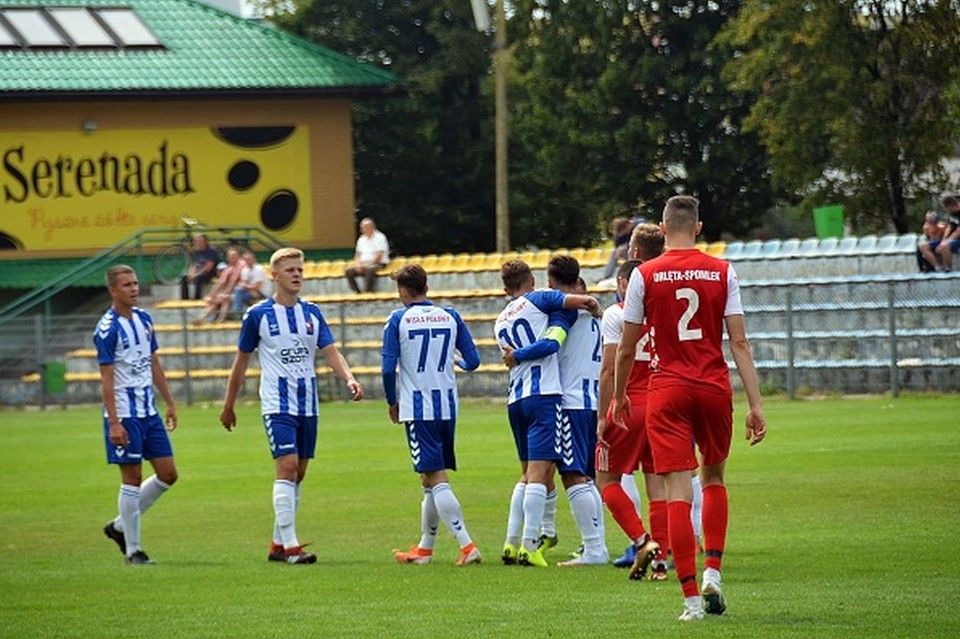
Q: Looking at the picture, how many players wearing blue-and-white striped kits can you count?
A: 5